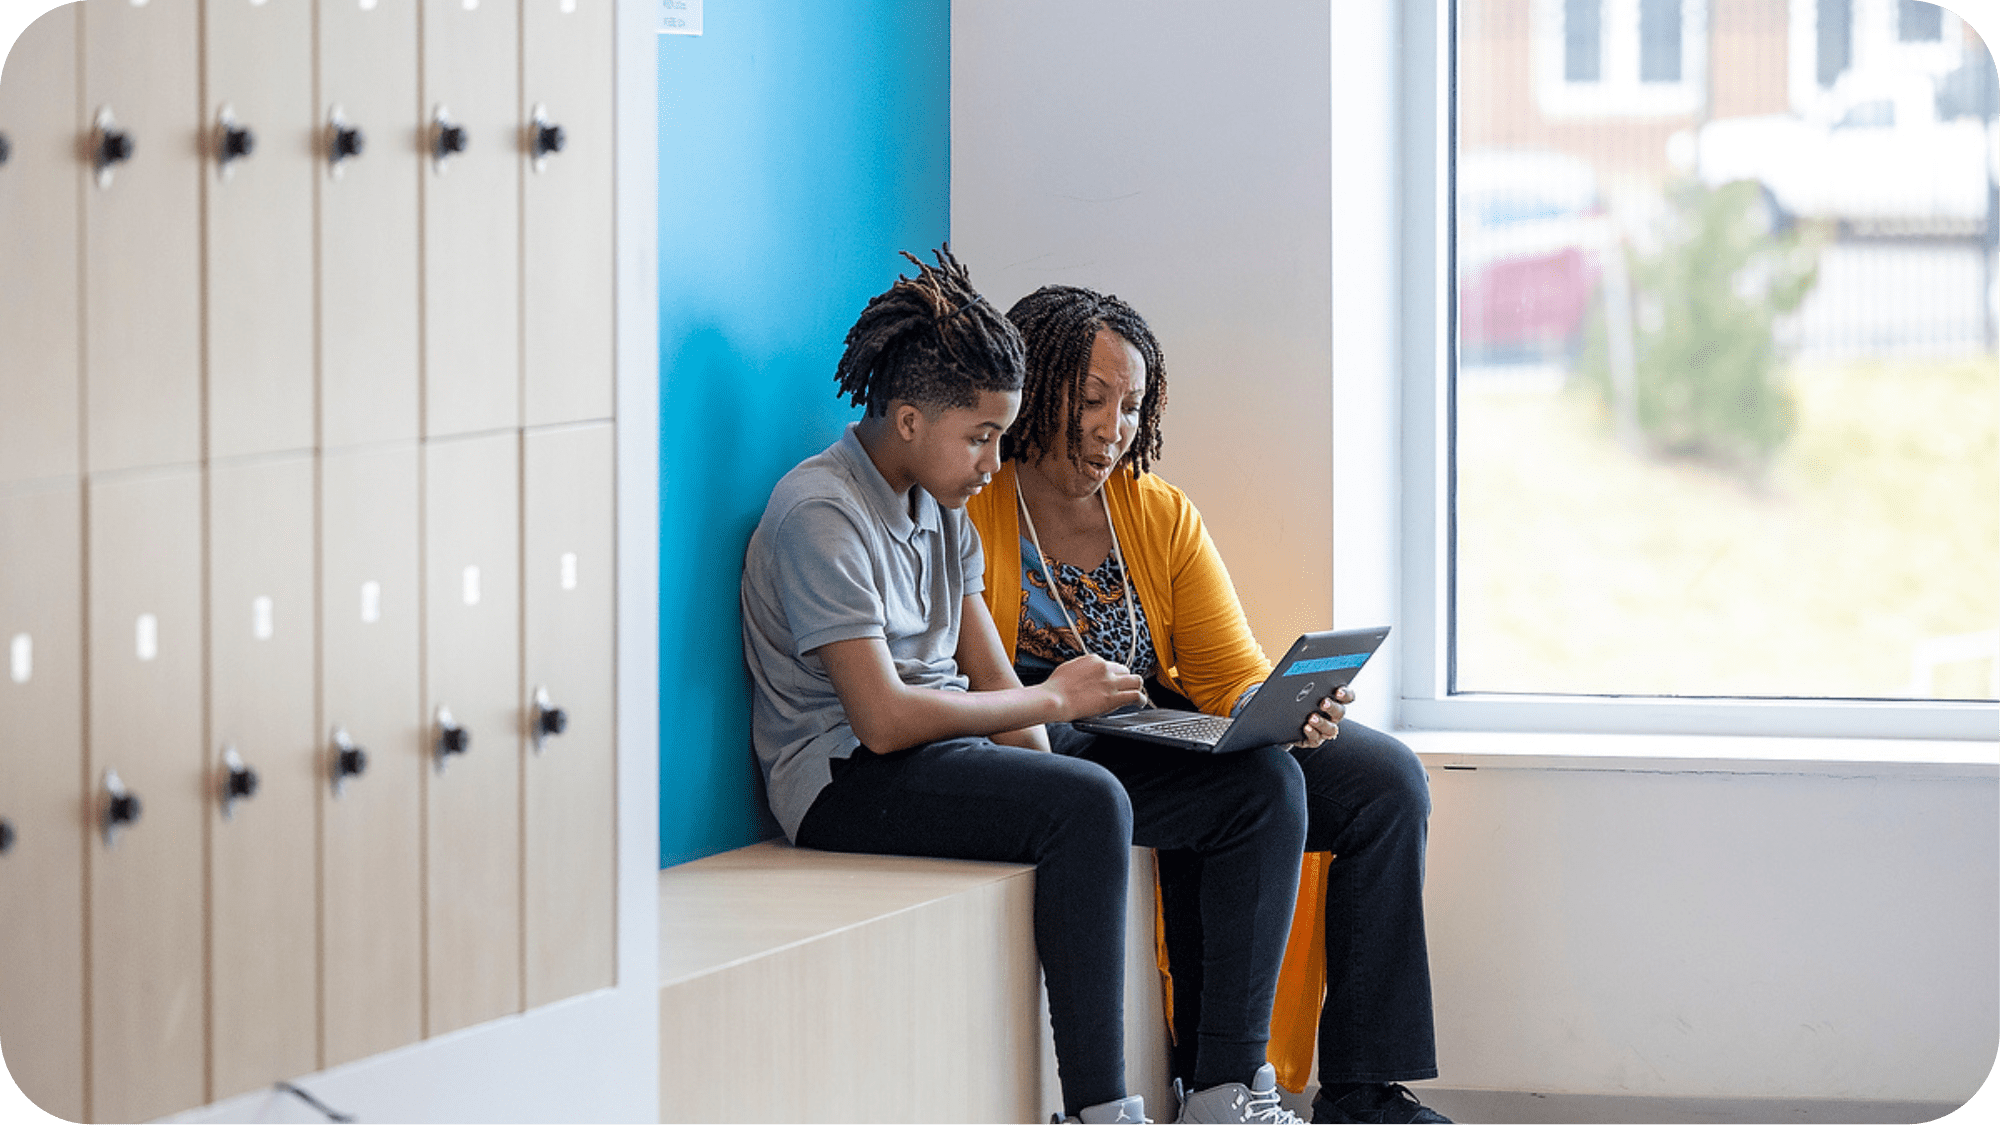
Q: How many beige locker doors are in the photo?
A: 12